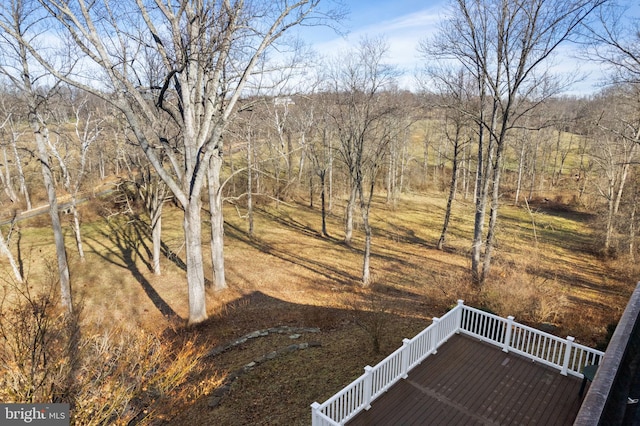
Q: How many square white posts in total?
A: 7